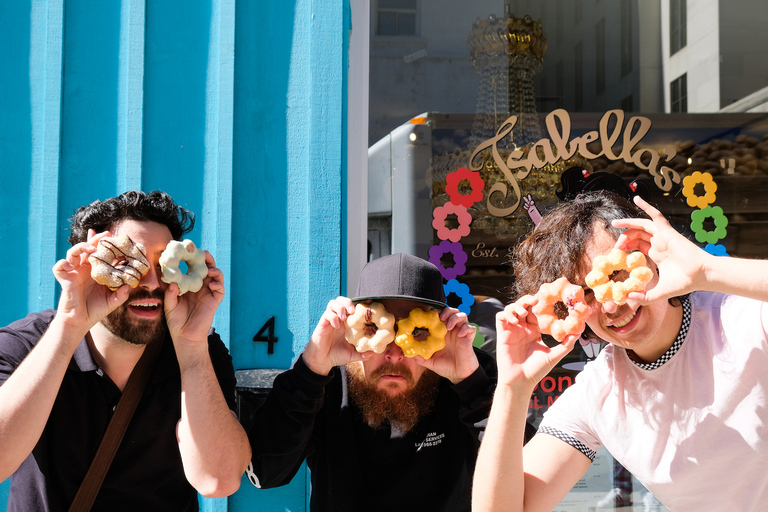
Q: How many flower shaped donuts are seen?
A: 6